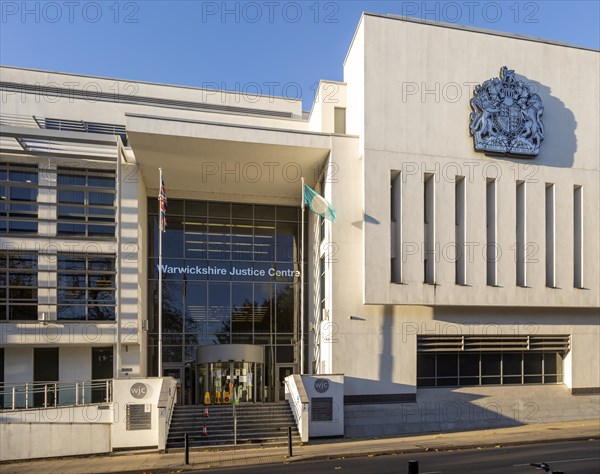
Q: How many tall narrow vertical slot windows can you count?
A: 7